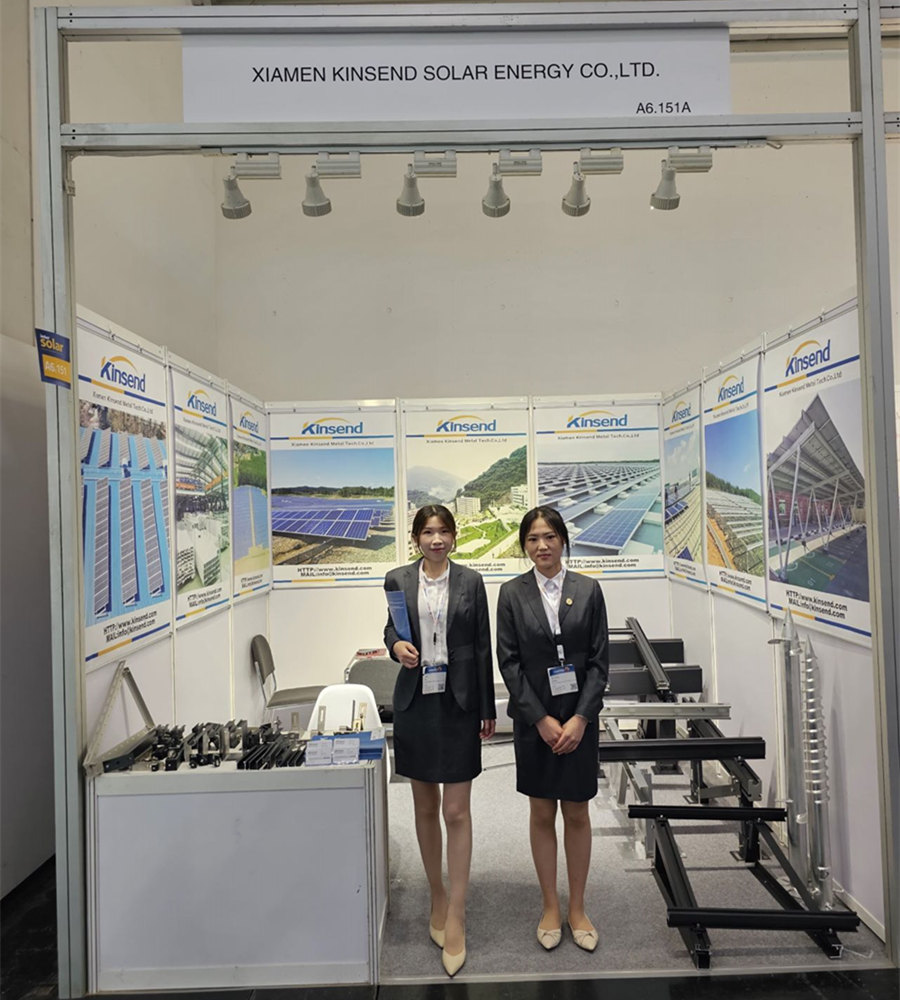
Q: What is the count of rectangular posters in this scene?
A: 9